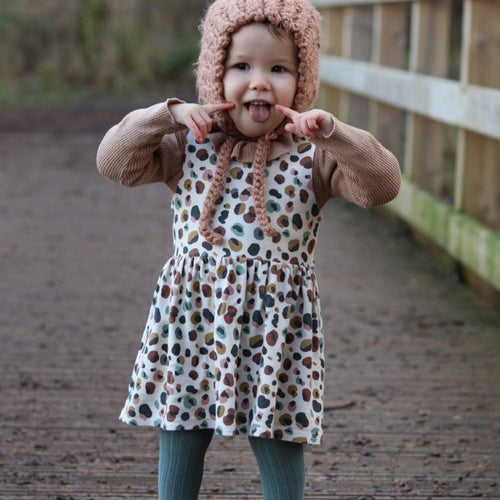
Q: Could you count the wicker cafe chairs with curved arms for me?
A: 0